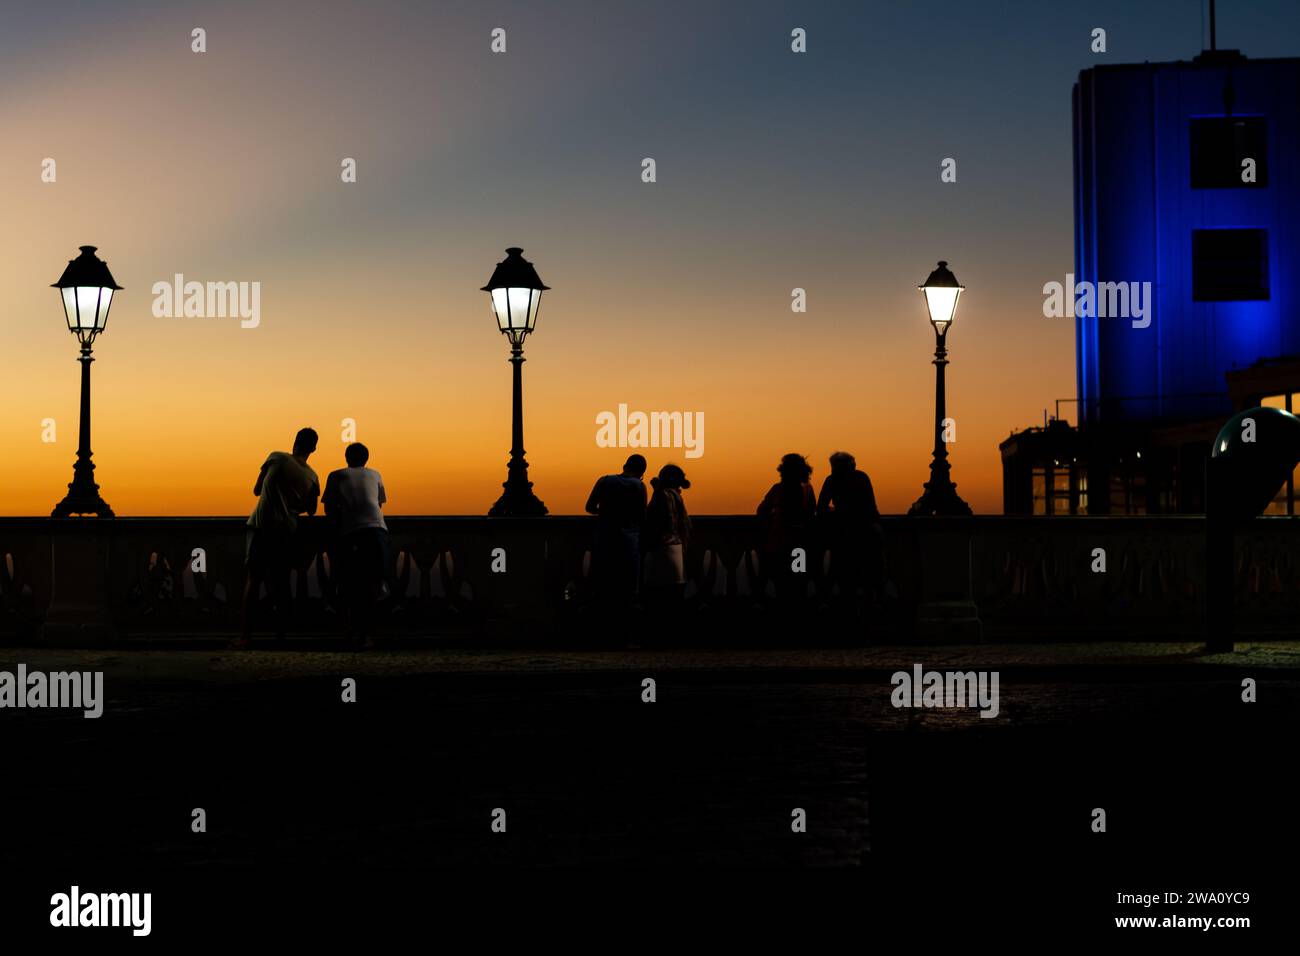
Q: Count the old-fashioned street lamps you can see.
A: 3